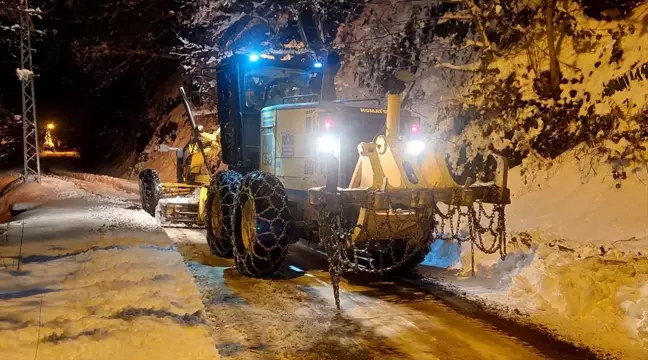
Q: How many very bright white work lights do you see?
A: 2